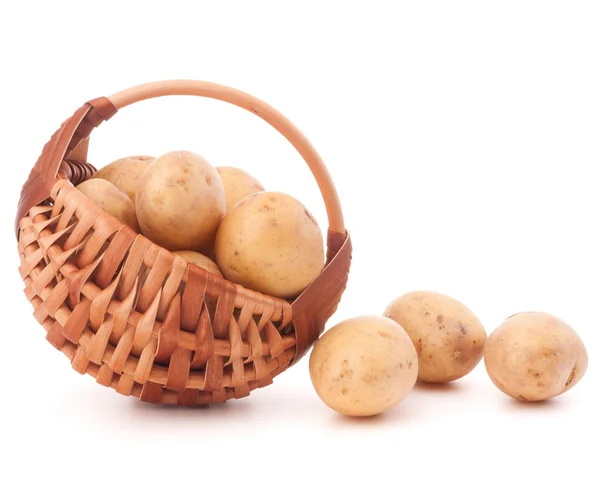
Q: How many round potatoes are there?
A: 9